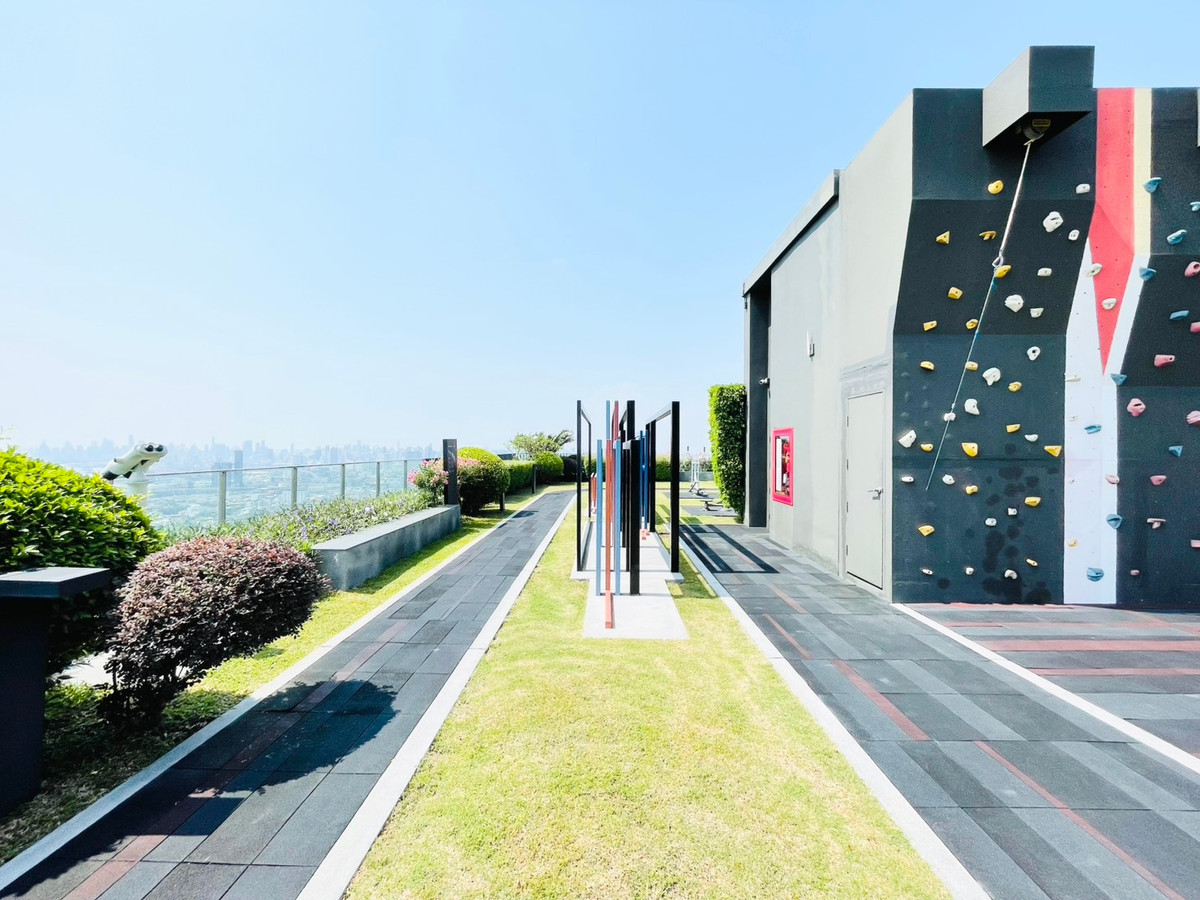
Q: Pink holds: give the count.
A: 10